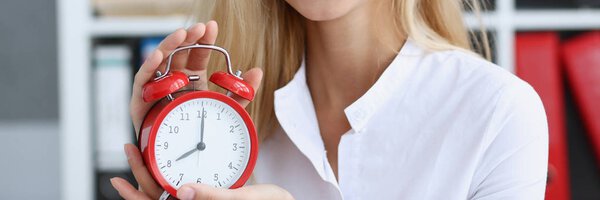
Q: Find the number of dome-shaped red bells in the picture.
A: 2